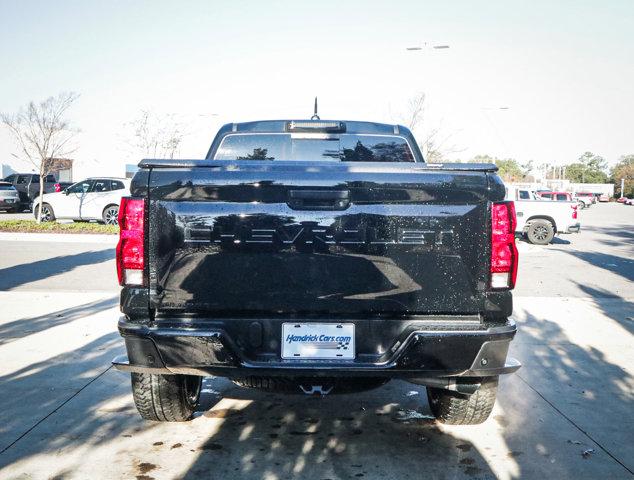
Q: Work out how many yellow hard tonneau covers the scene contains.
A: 0